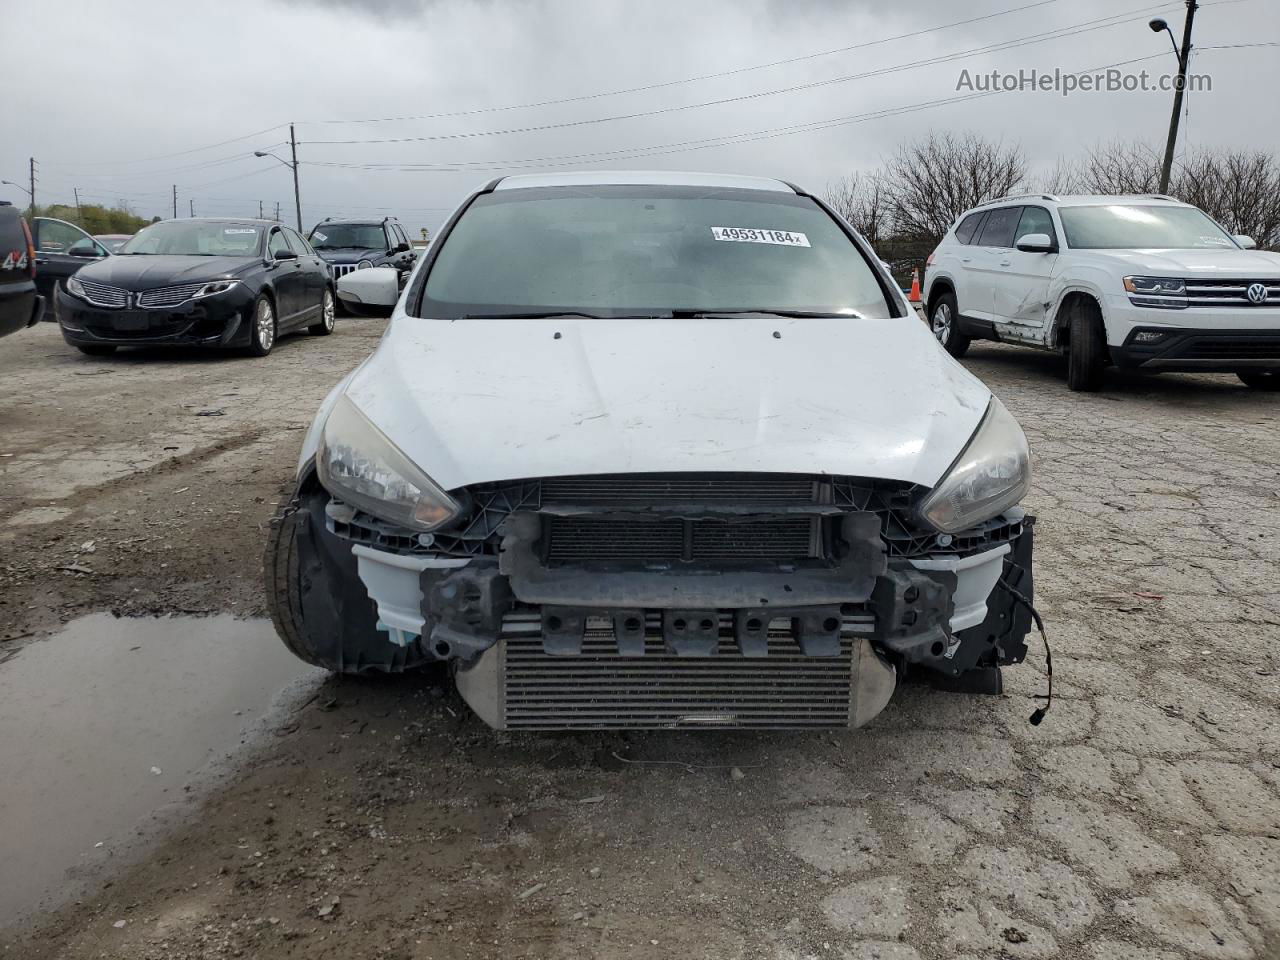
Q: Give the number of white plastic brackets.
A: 2